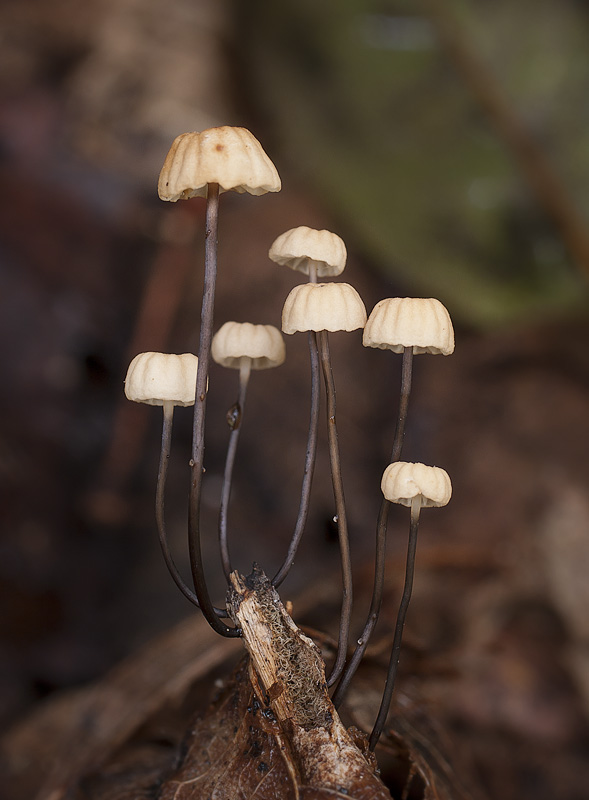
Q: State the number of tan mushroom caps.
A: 7